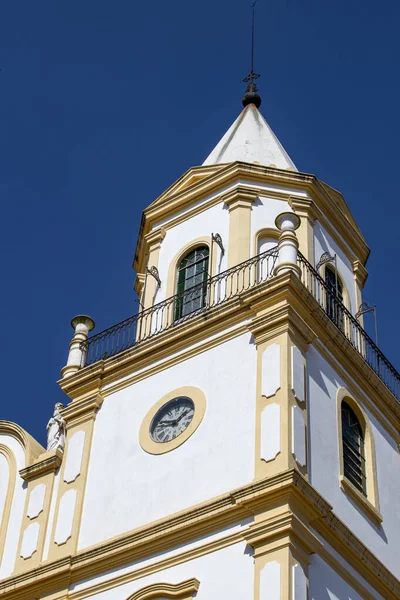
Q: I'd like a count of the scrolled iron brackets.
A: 4